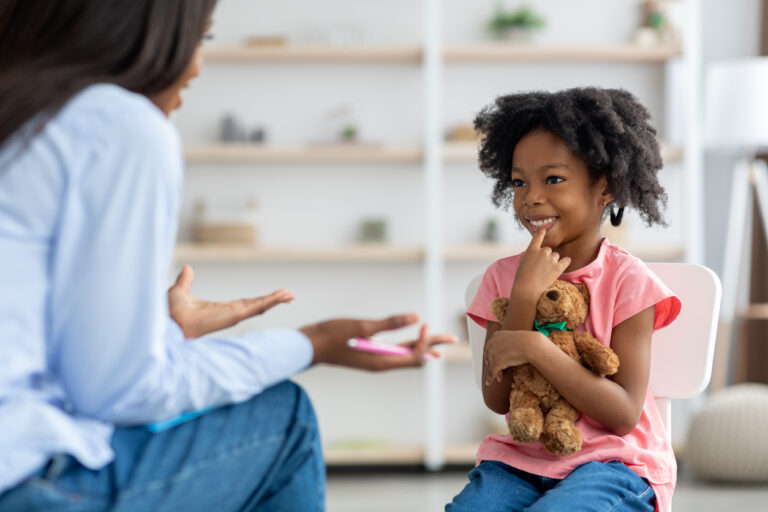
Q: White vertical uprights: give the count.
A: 2